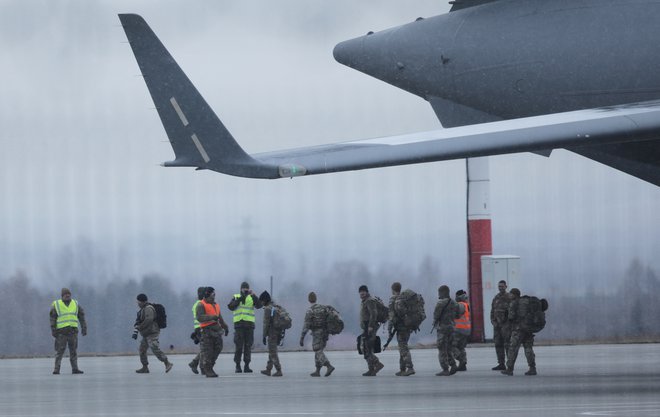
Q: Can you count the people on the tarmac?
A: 13